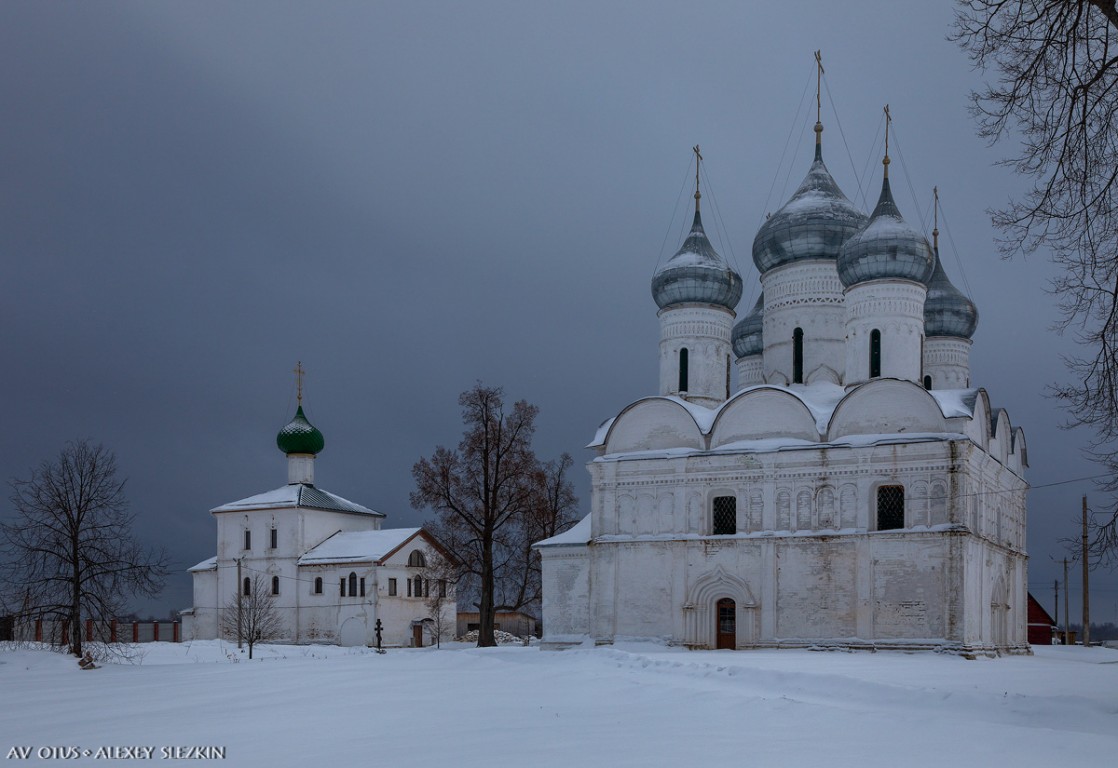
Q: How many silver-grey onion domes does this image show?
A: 5